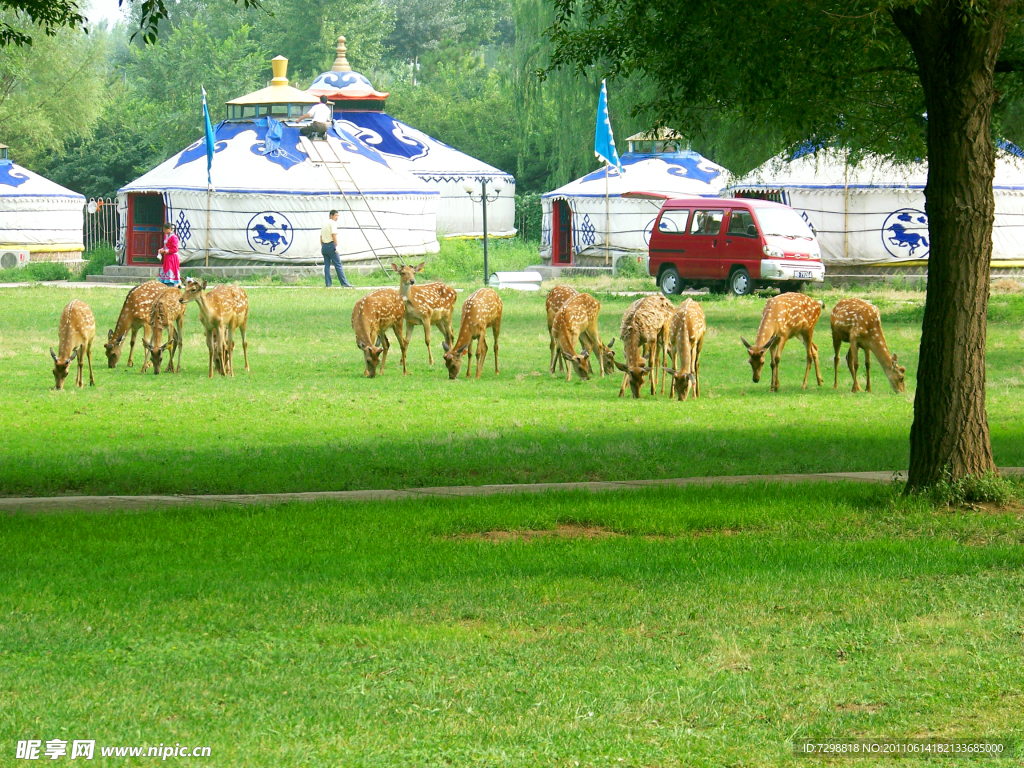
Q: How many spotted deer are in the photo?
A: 13